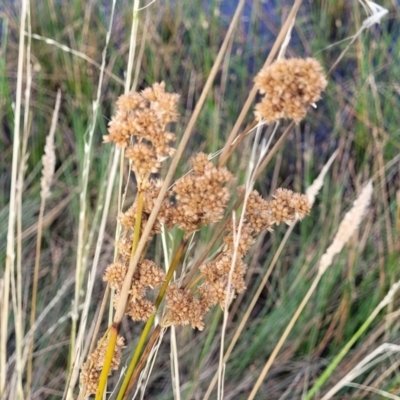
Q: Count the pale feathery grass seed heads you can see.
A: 3